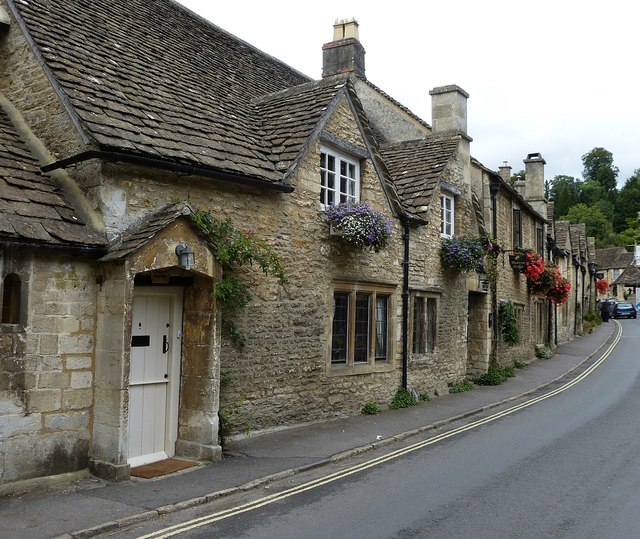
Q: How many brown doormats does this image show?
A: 1